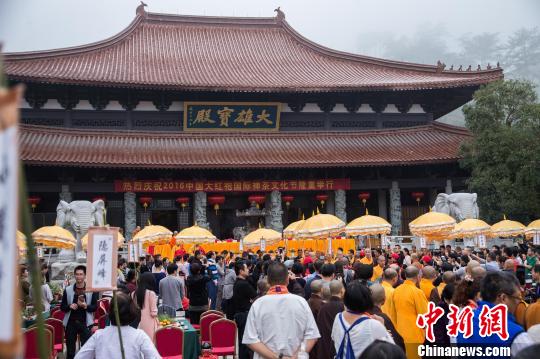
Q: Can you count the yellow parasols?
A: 13